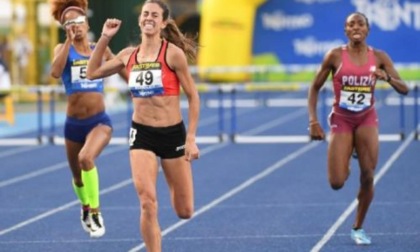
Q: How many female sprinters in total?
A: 3